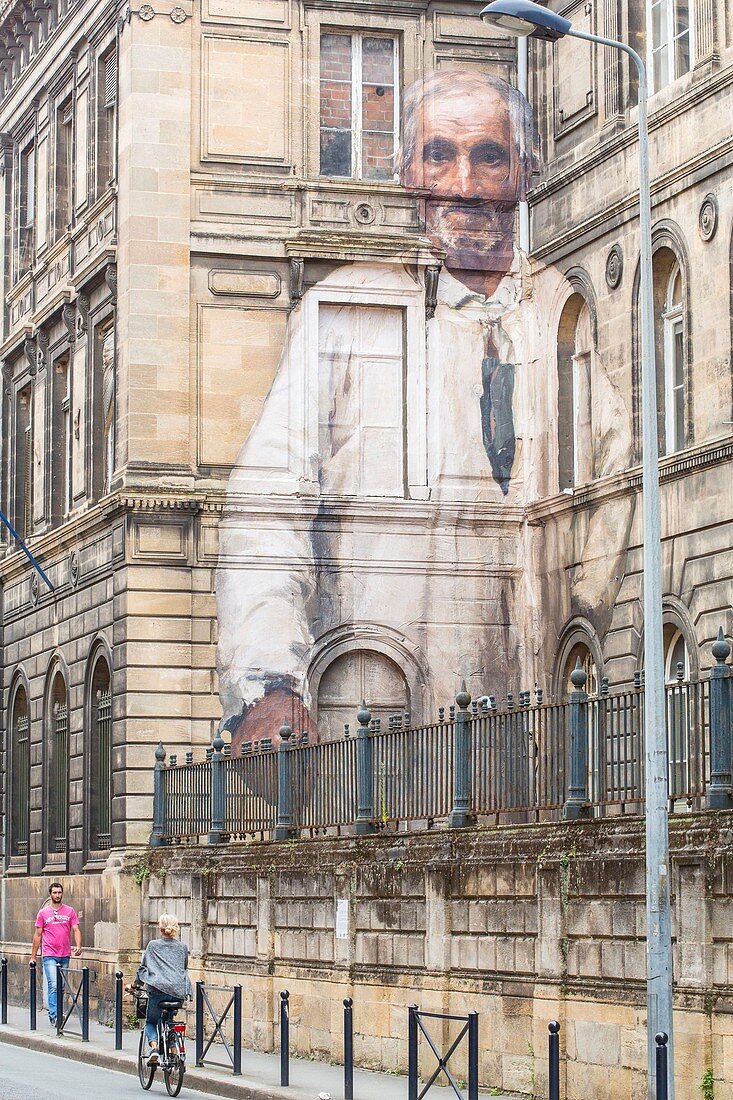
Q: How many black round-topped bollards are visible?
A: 7